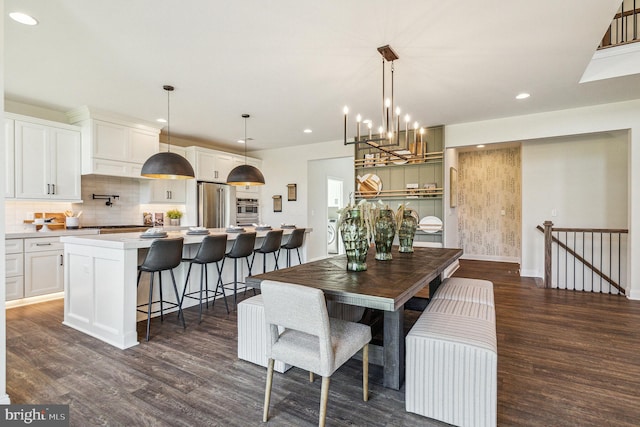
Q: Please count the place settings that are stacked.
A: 5